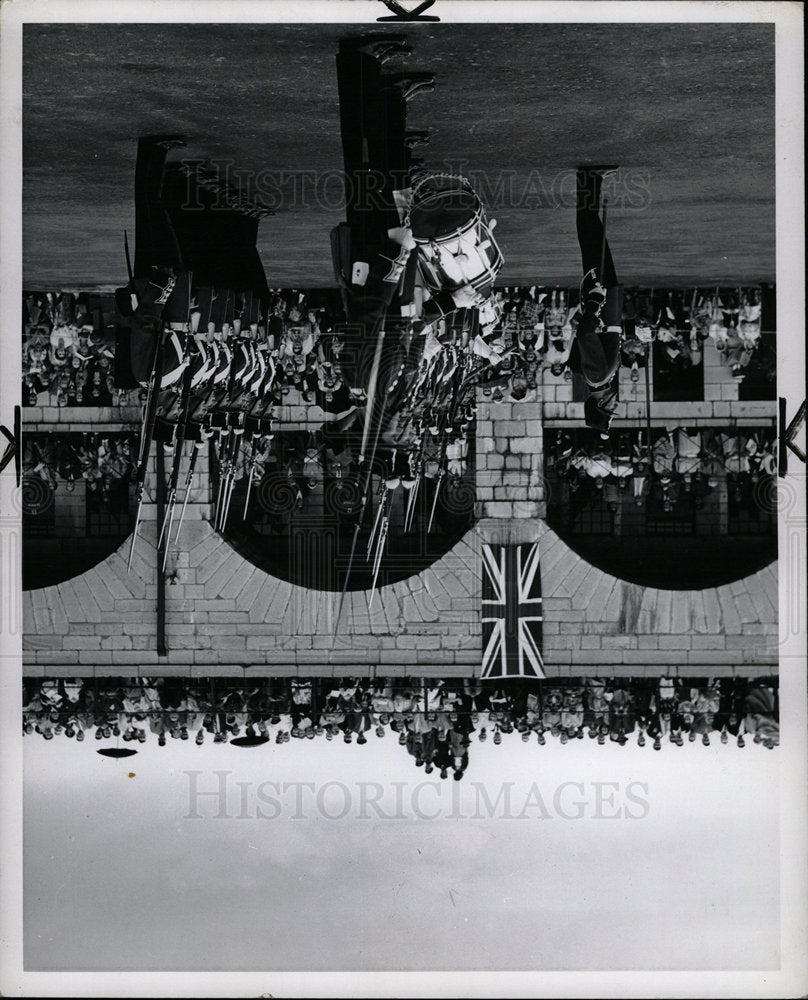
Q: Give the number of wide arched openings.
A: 3